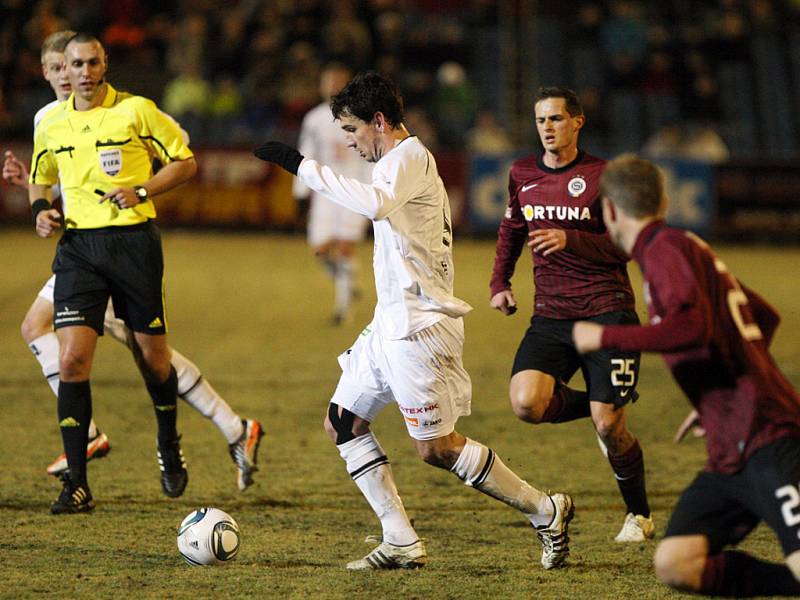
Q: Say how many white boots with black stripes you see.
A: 2